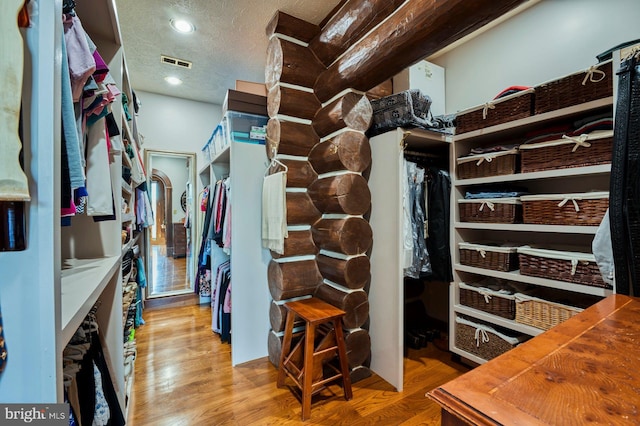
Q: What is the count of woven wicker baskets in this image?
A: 11